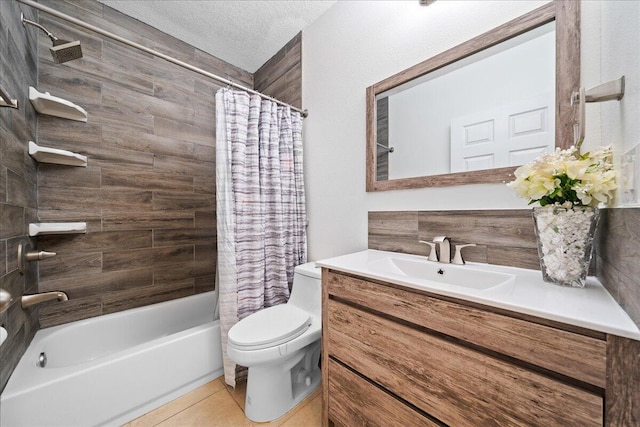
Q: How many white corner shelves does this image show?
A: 3